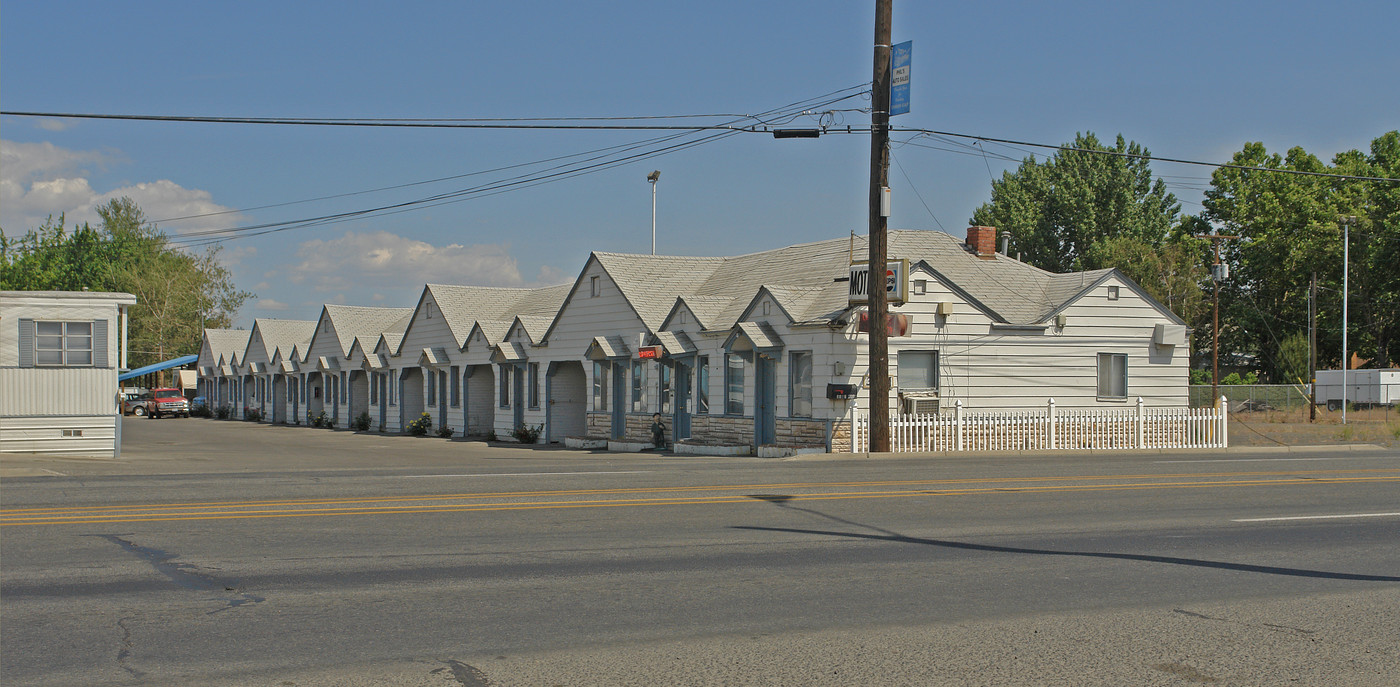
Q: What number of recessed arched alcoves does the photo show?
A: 9